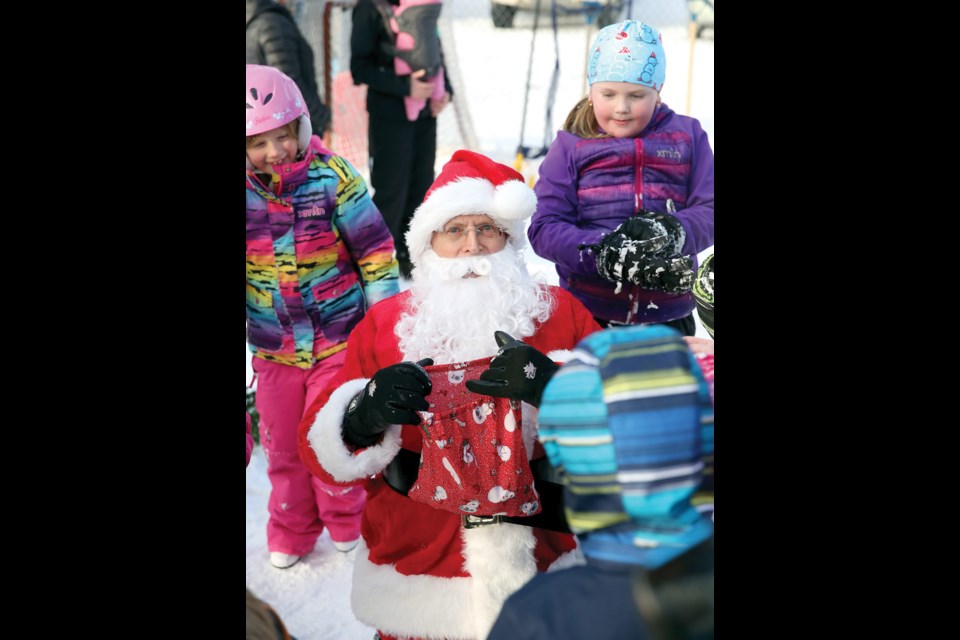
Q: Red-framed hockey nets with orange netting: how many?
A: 1